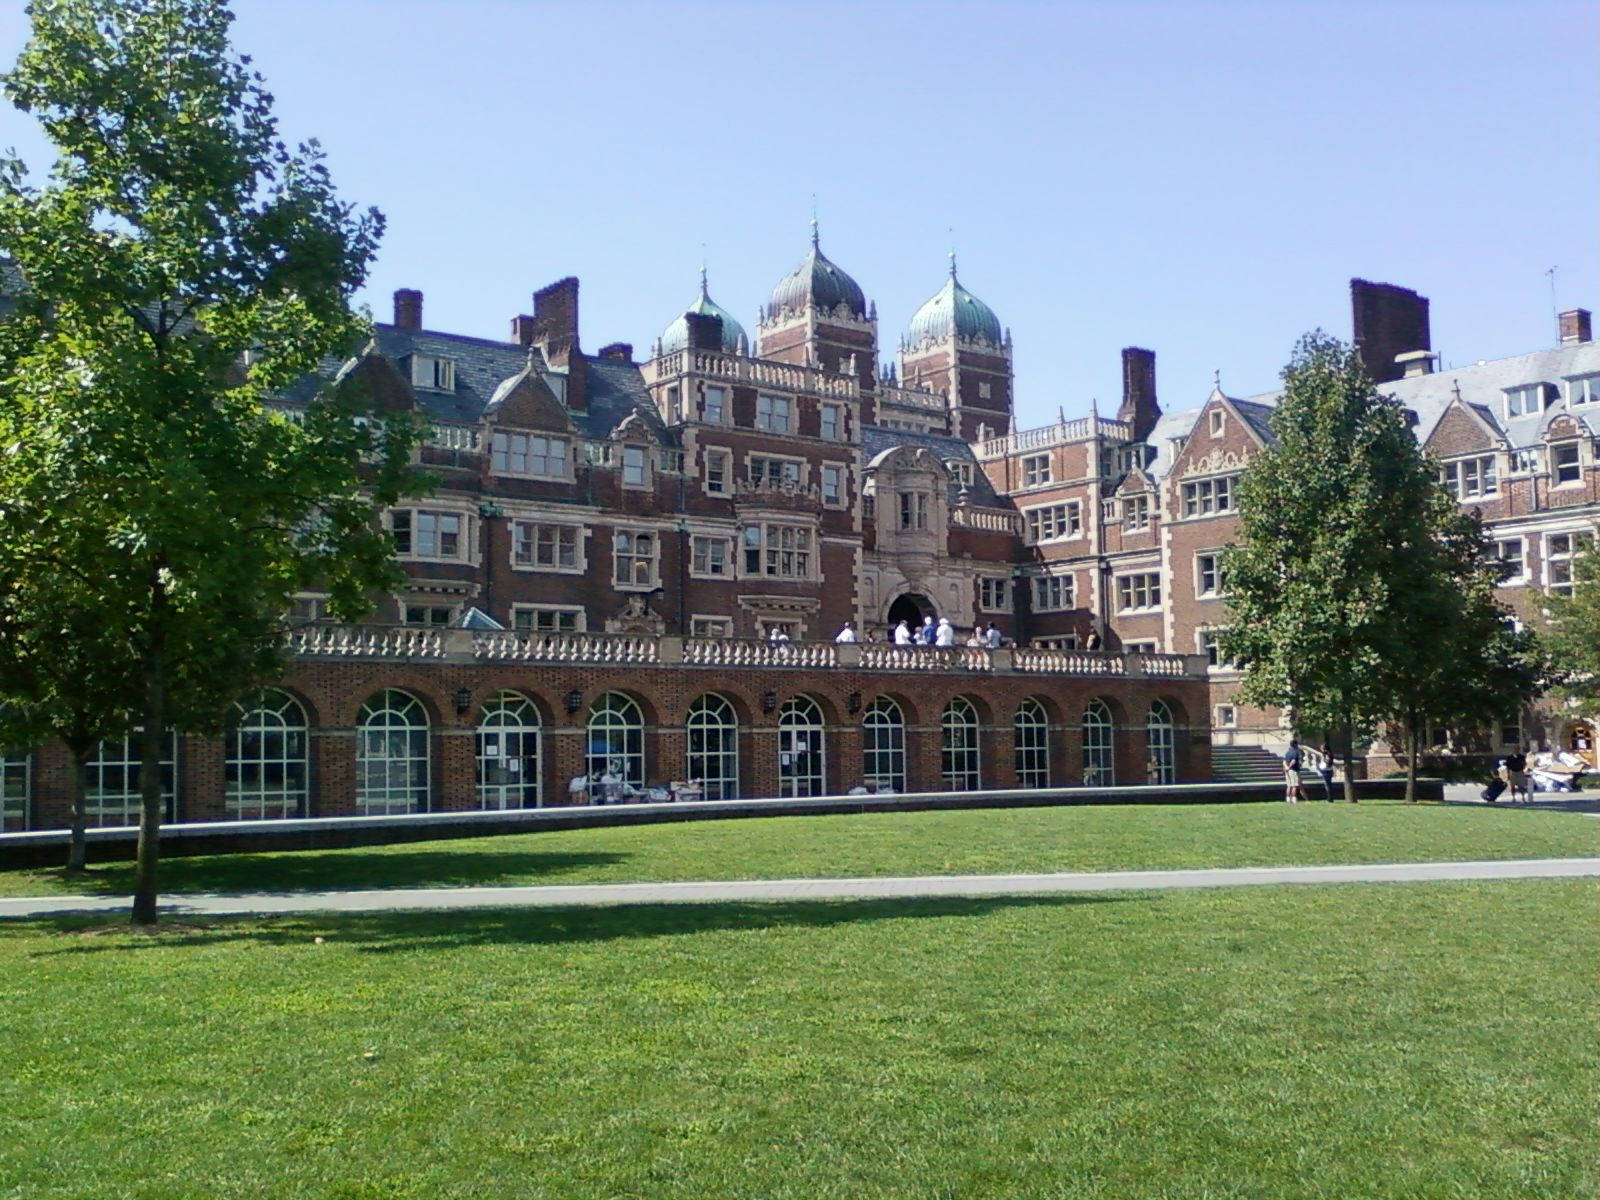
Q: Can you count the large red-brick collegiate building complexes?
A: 1